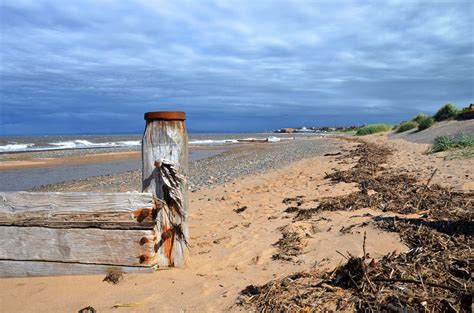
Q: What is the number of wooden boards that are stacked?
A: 3